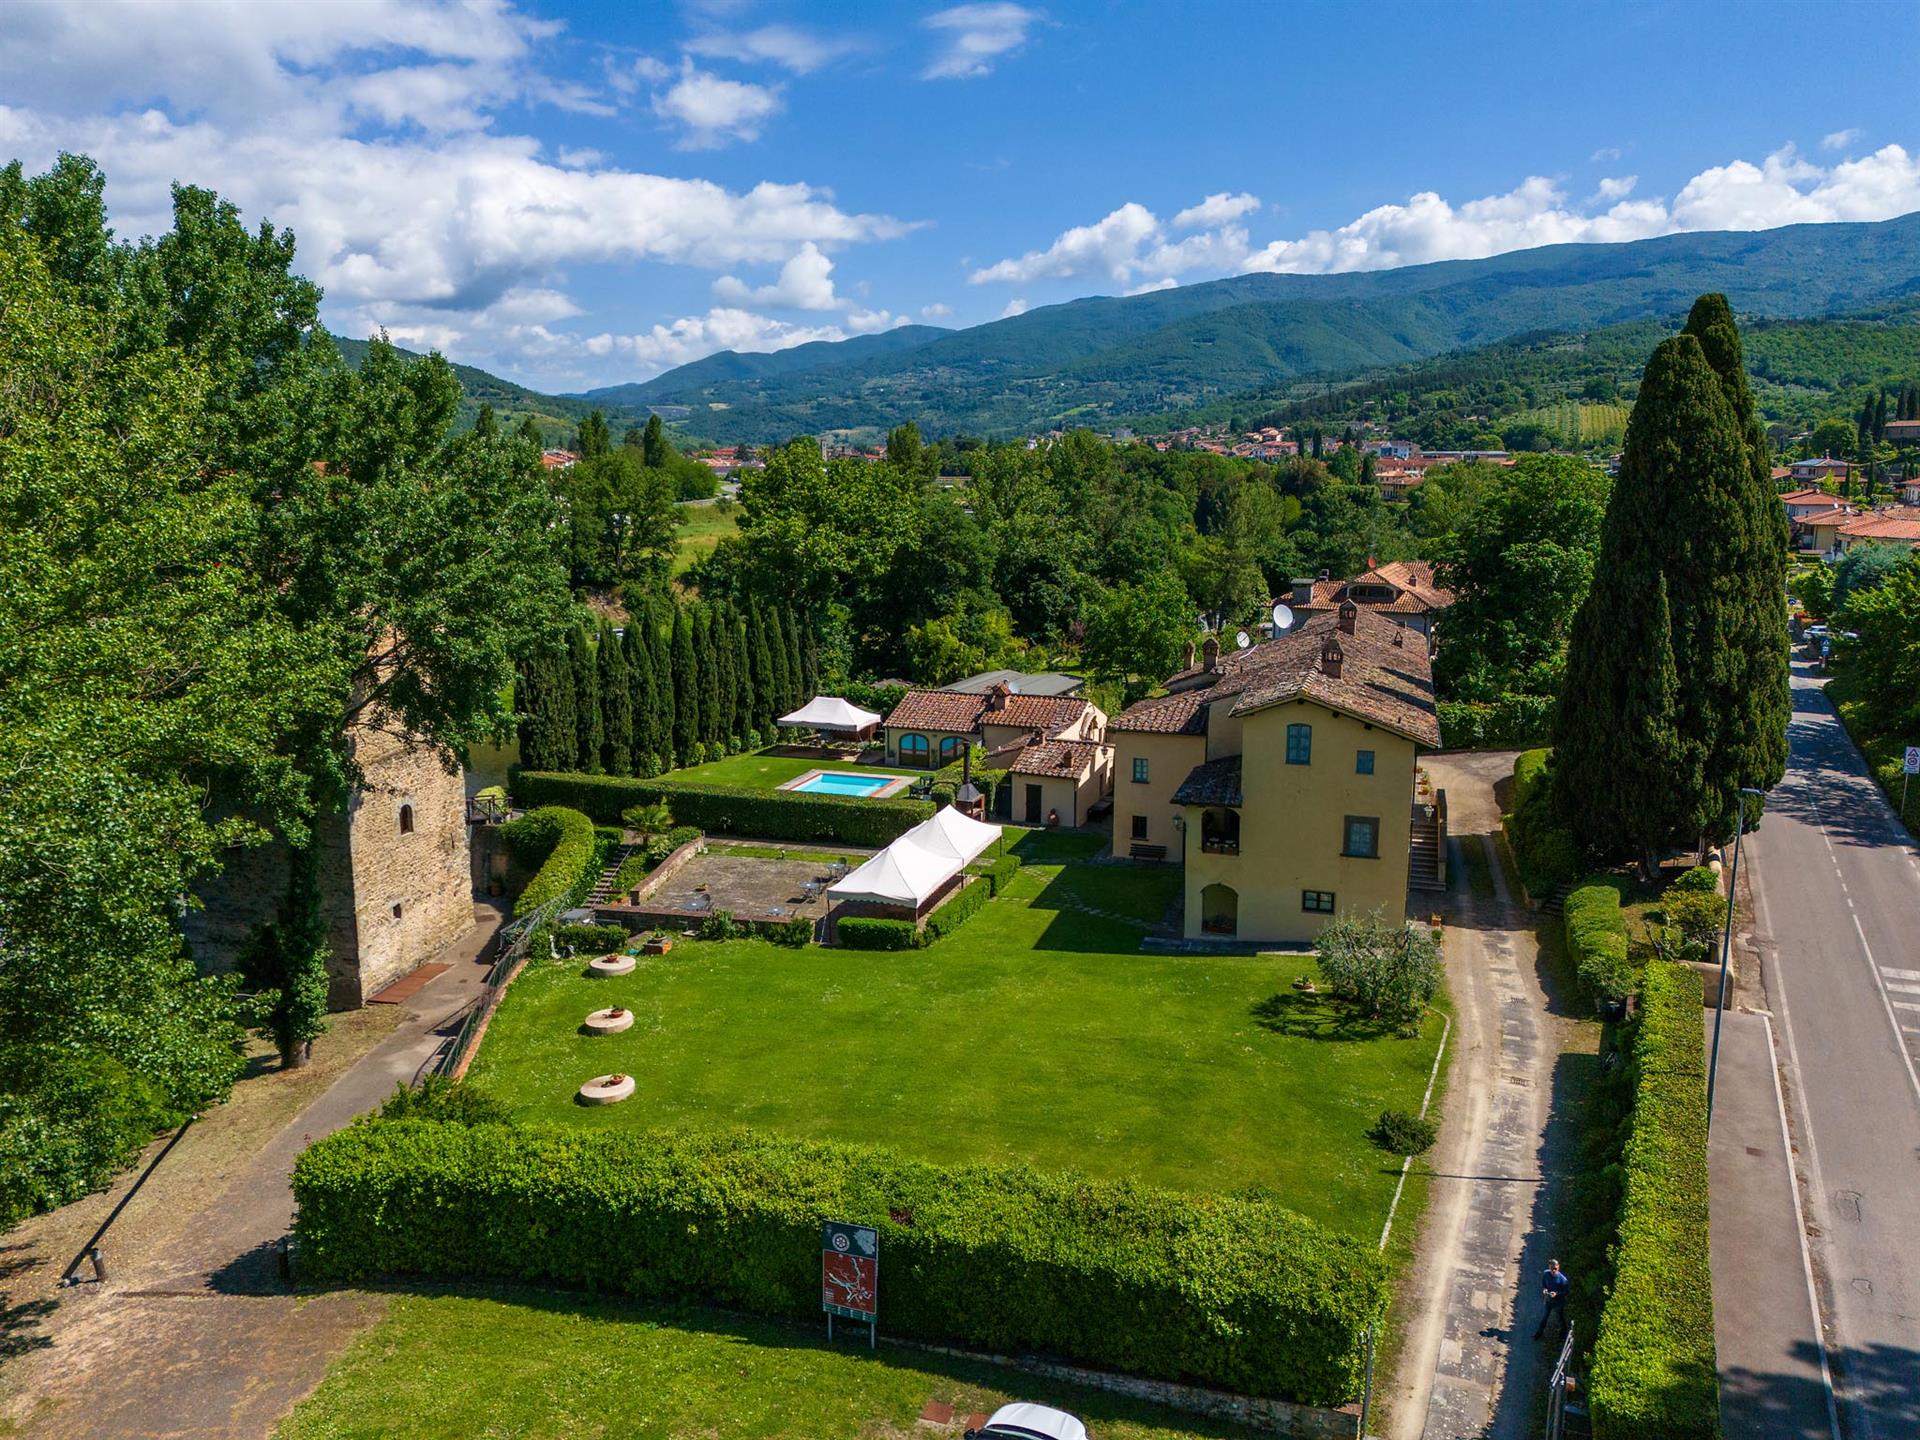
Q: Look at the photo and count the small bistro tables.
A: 4